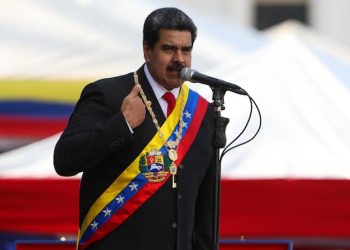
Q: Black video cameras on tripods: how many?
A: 0